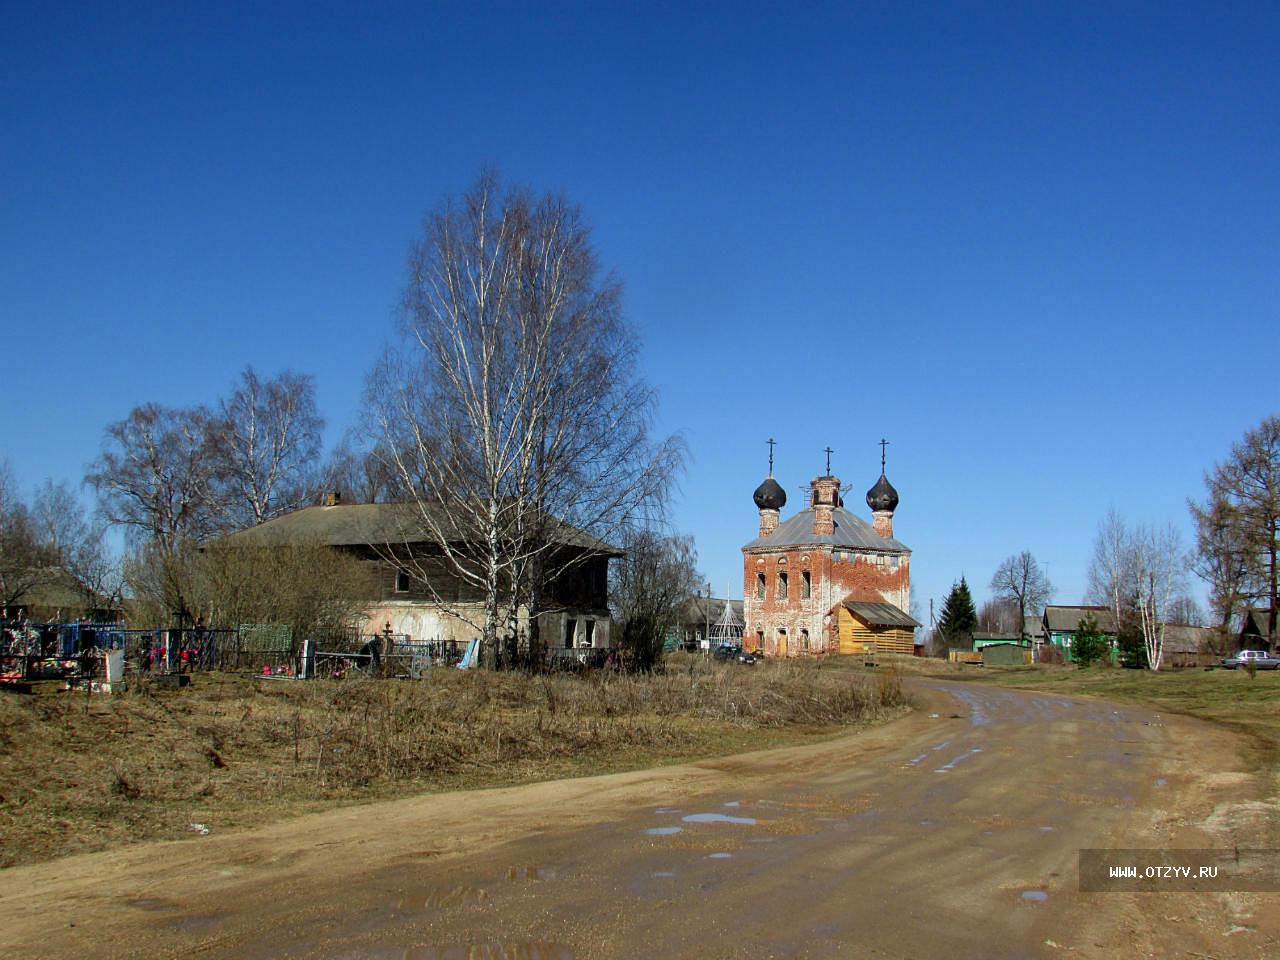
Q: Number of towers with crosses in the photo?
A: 3